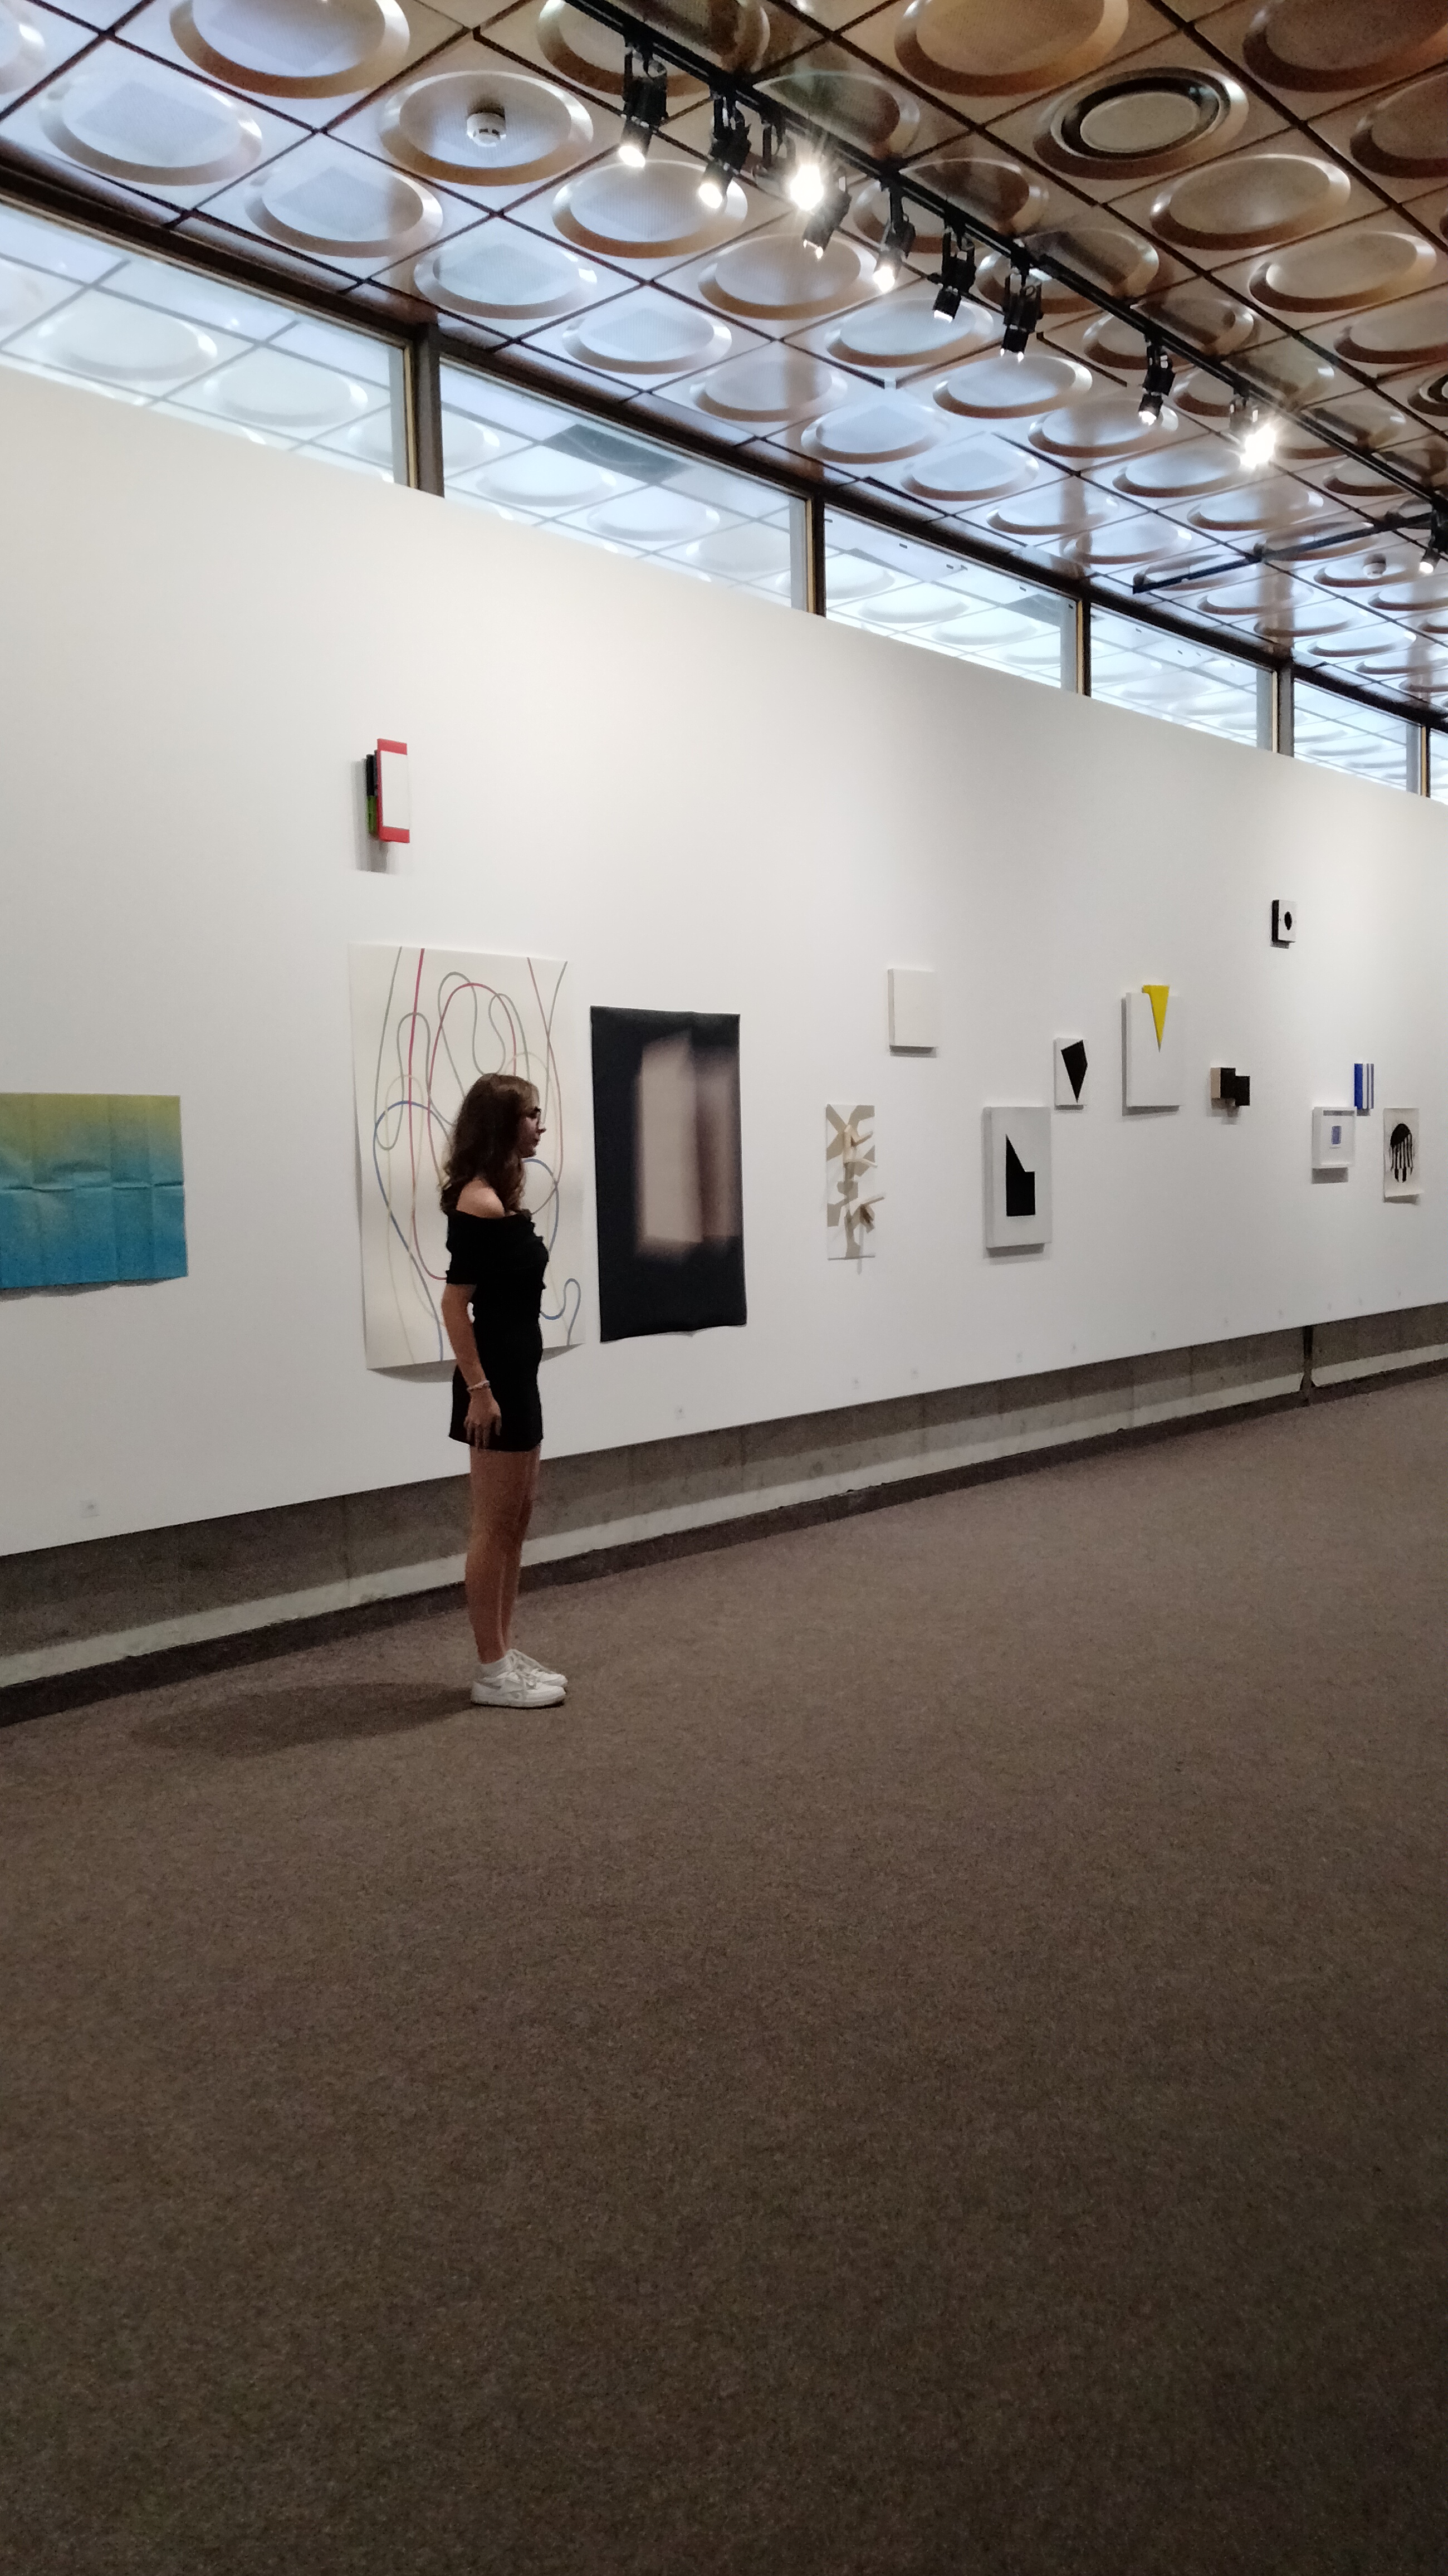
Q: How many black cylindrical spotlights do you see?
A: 10